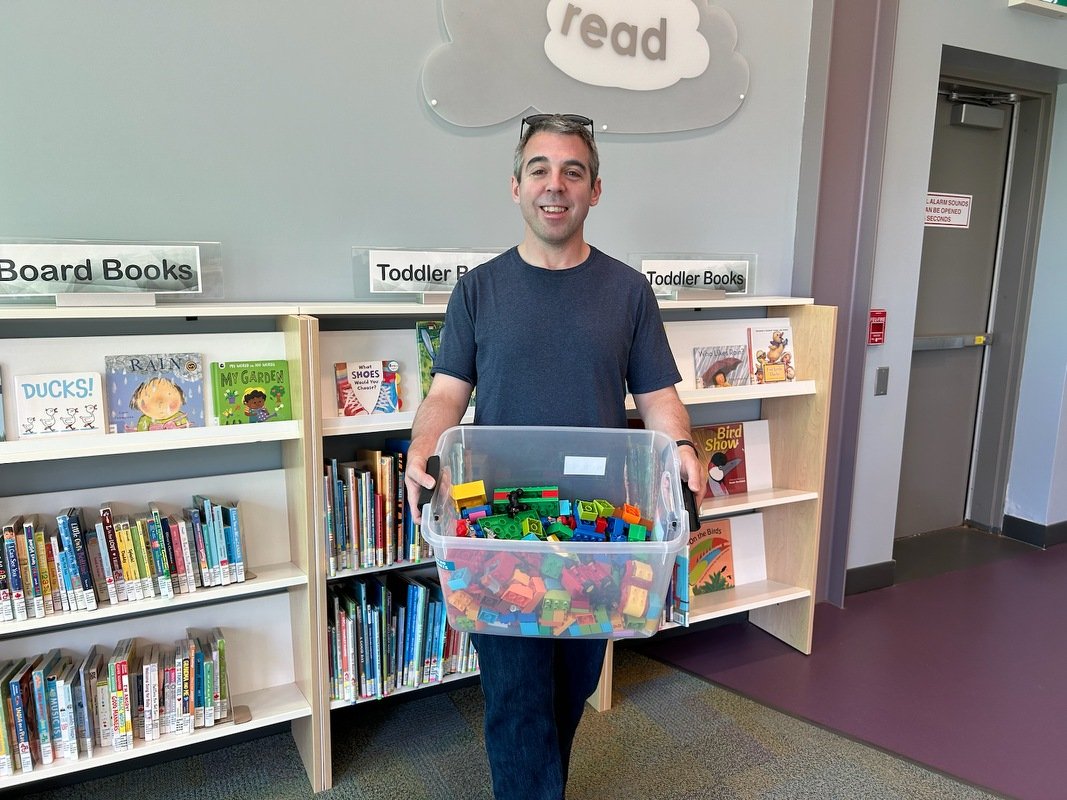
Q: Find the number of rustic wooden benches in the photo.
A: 0